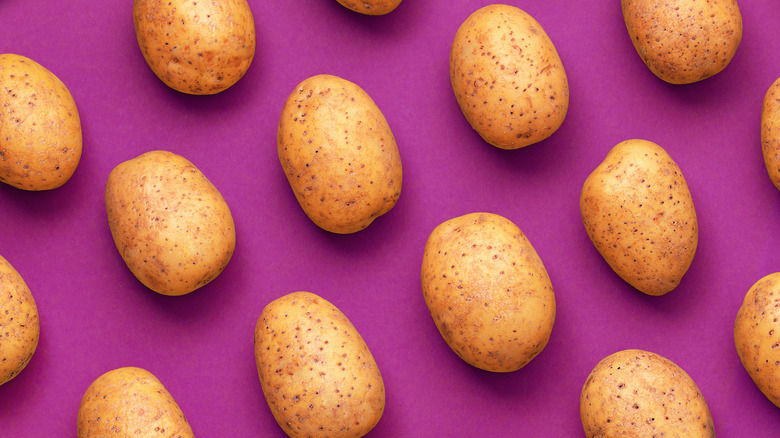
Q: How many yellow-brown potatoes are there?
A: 15